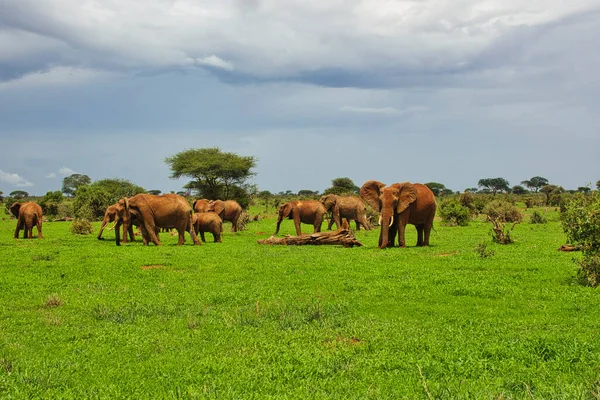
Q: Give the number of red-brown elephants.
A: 9